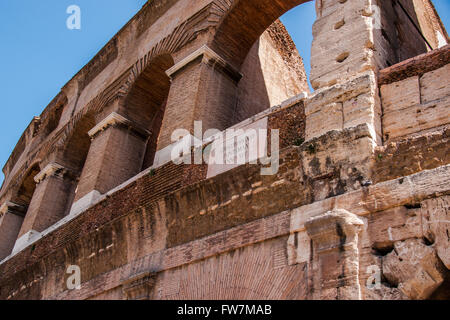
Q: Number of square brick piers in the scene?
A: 4